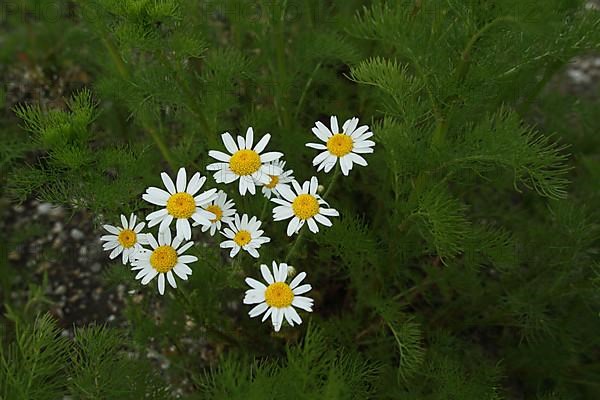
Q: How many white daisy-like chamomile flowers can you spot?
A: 10